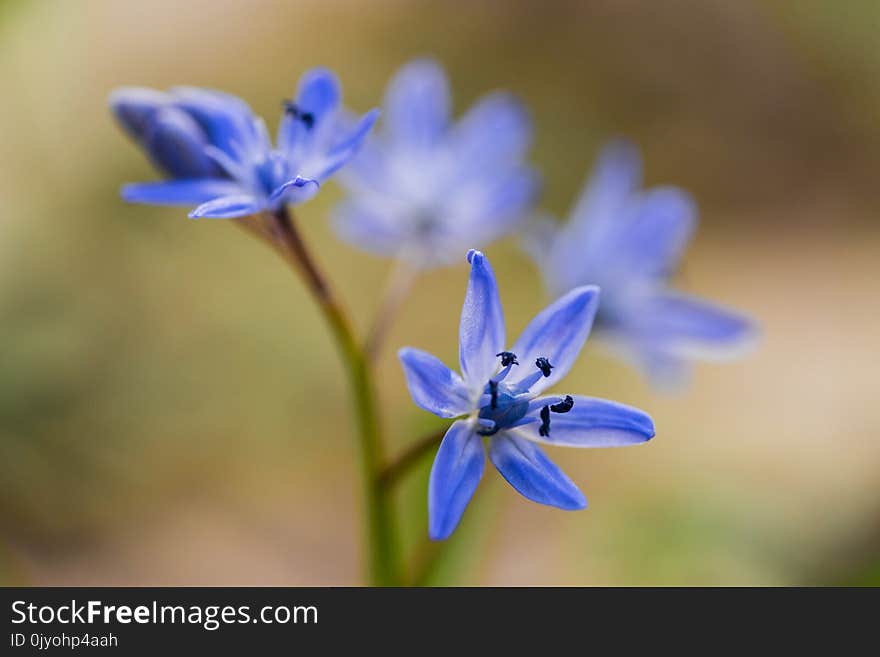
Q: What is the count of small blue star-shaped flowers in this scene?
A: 4